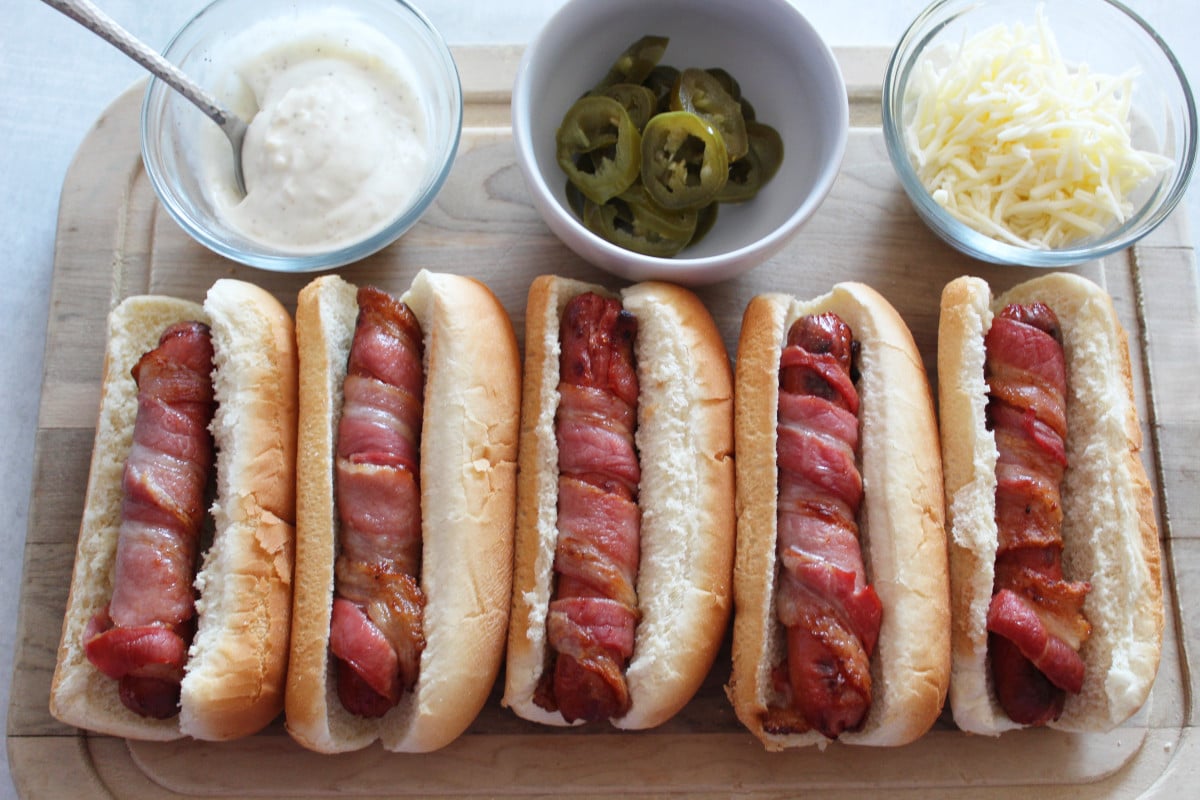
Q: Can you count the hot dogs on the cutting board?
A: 5